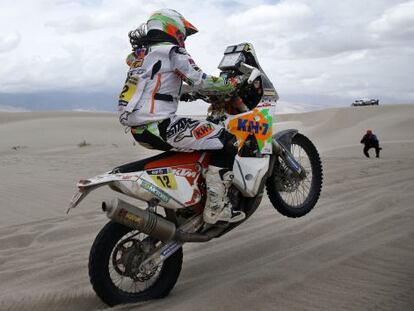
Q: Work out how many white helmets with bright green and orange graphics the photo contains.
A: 1